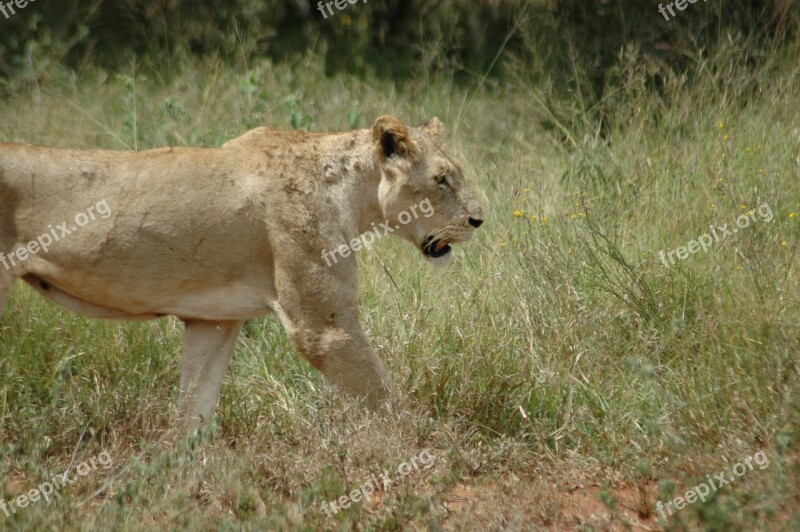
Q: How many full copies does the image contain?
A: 6